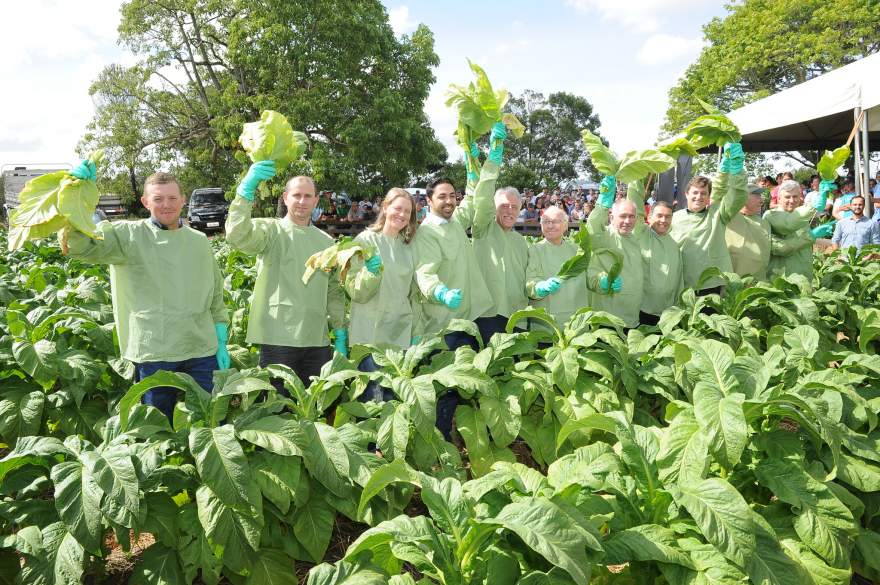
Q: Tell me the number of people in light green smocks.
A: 11